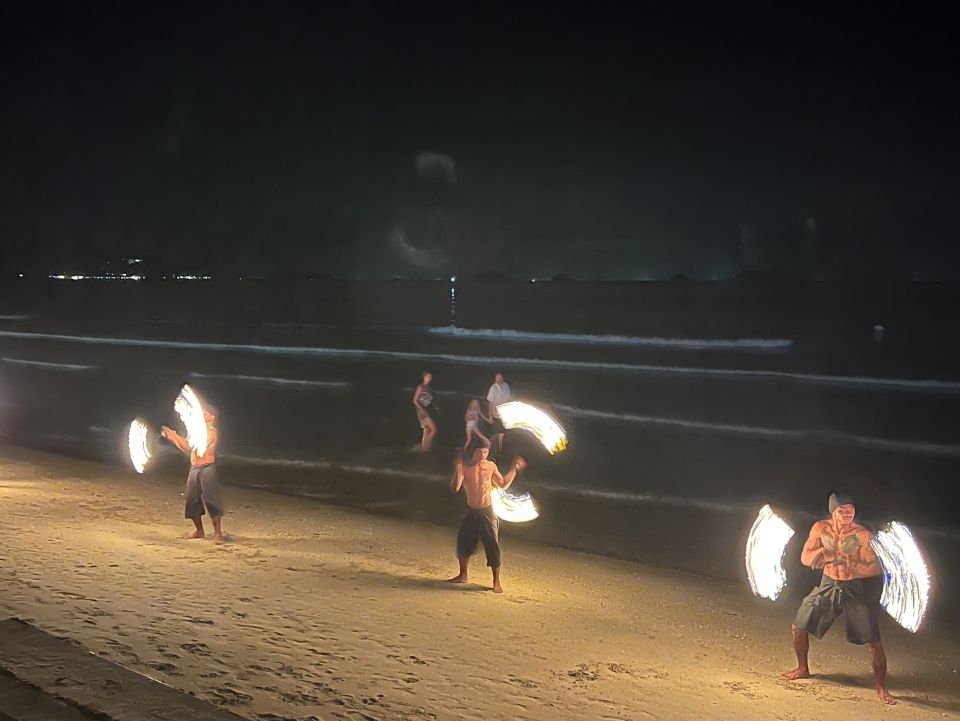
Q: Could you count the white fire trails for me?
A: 6